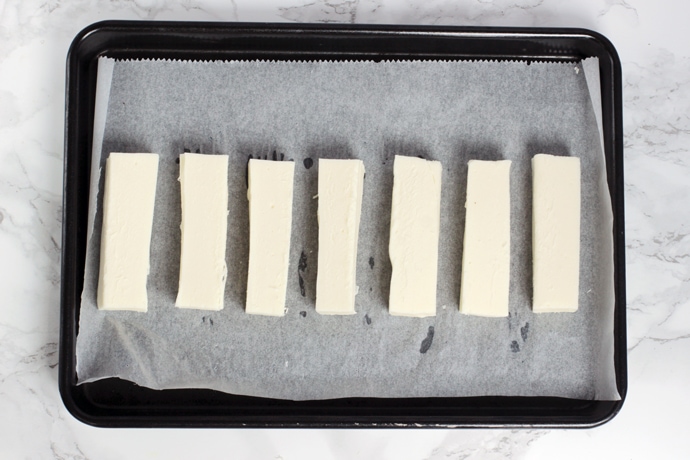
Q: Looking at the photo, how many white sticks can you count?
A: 7